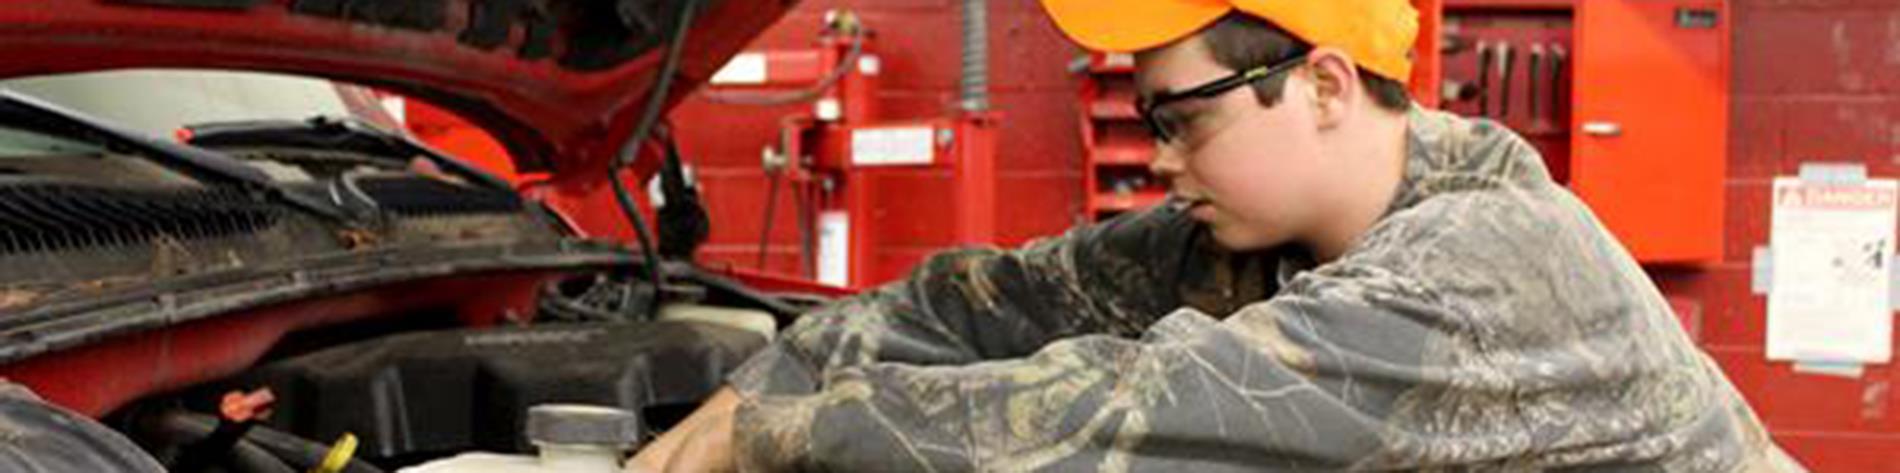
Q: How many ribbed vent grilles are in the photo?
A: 2